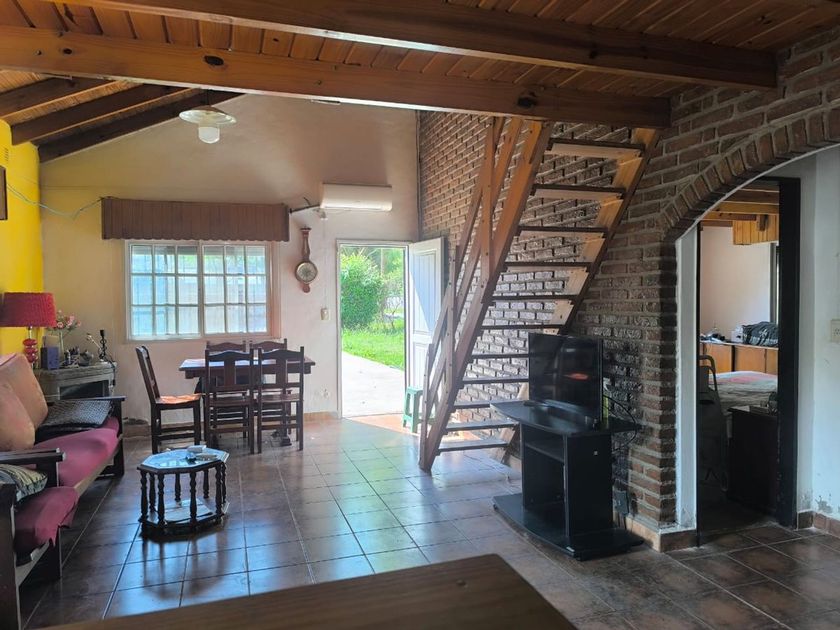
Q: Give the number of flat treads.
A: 11